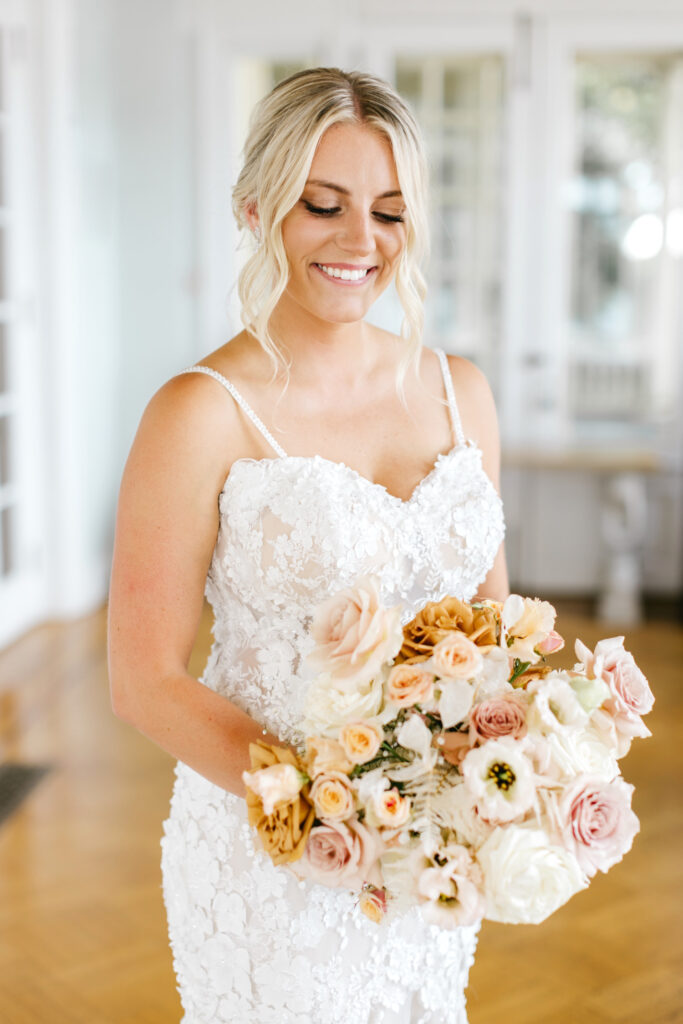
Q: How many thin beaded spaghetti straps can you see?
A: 2